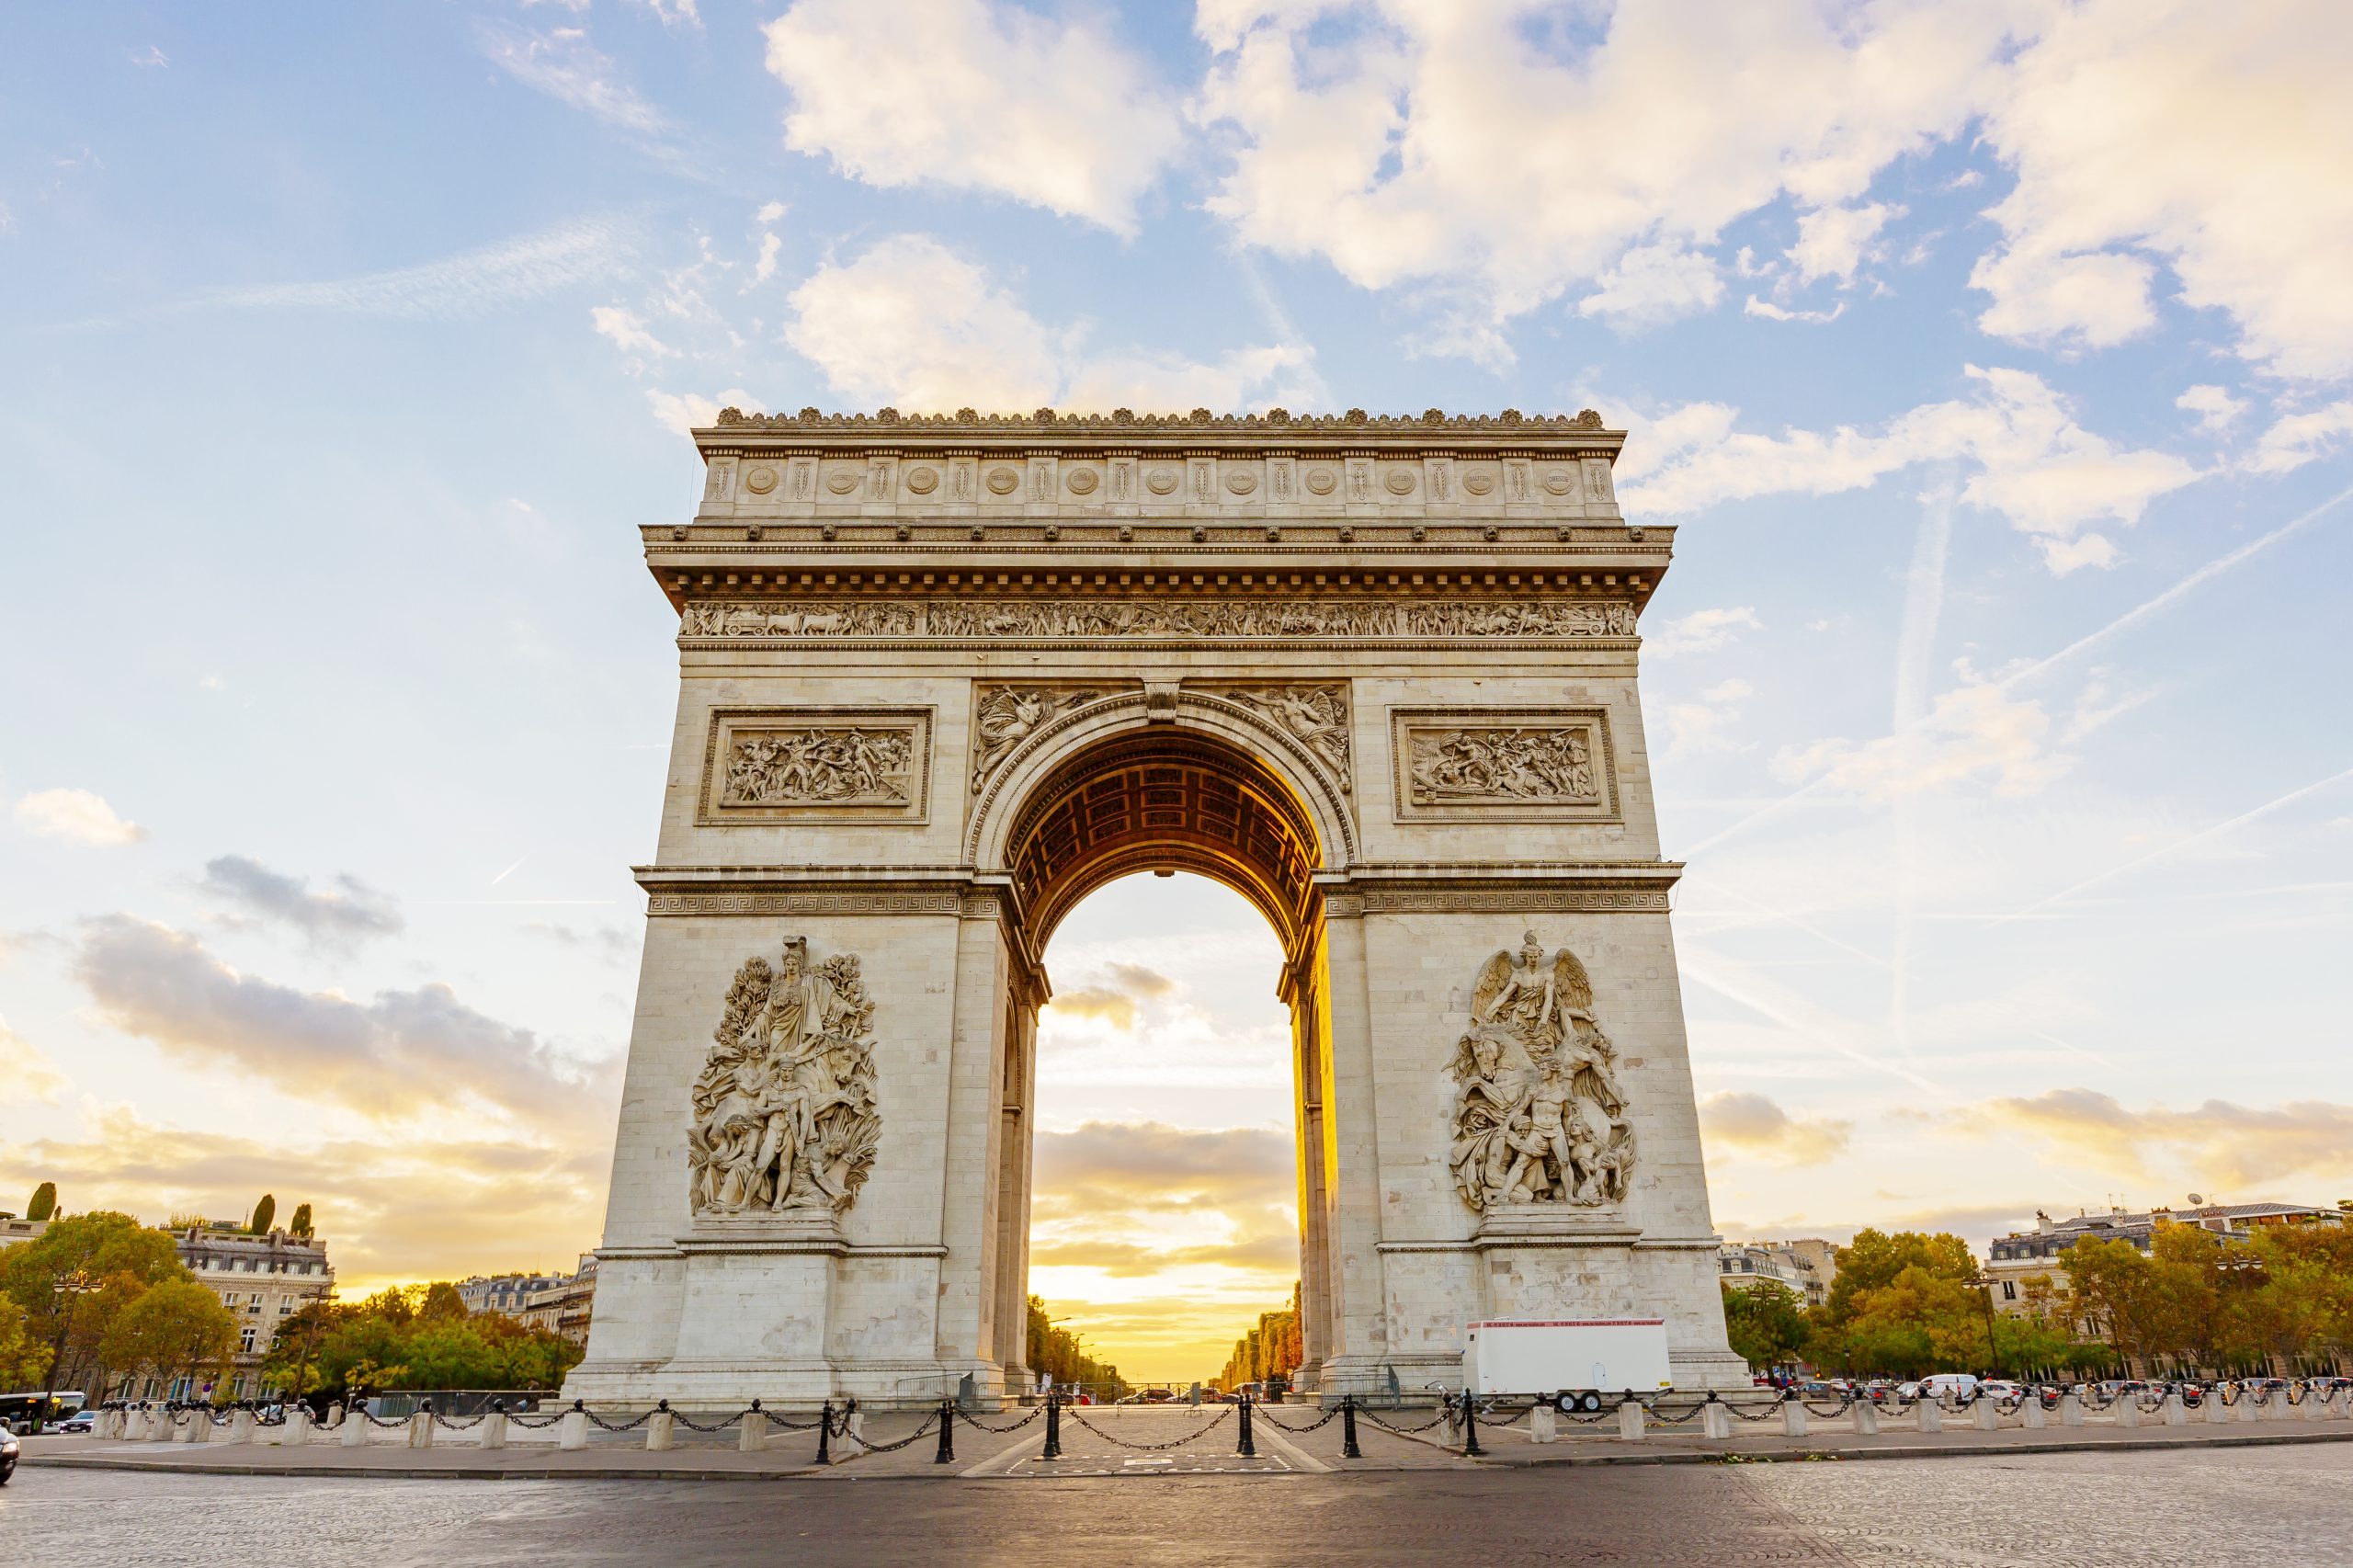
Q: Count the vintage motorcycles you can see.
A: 0